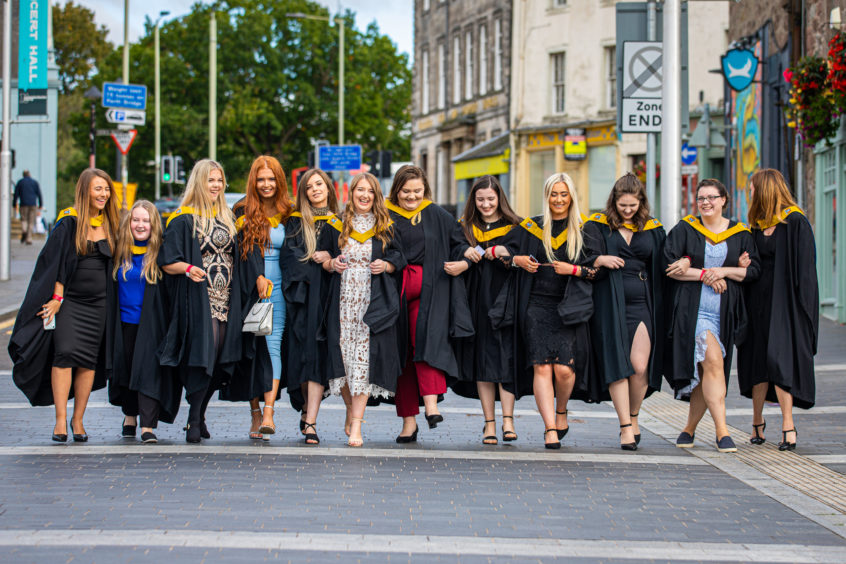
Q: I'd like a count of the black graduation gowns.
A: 12